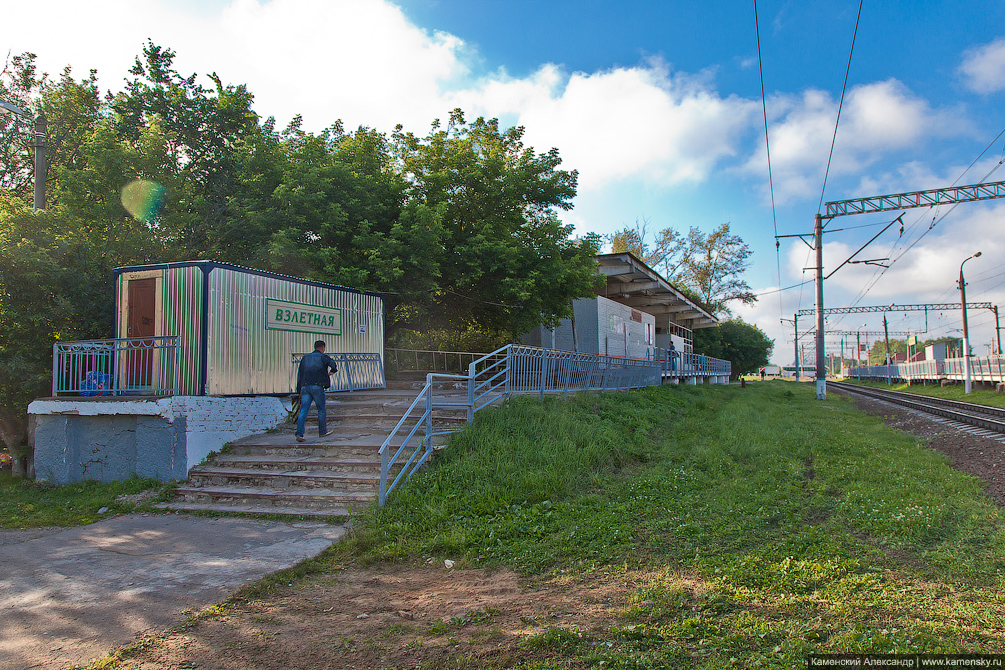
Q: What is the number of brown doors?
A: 1